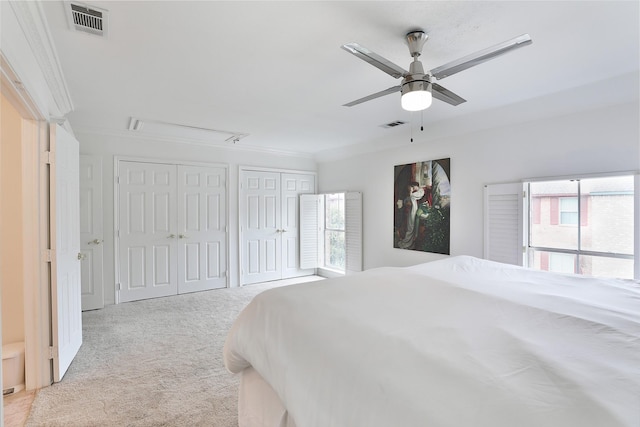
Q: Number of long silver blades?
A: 4